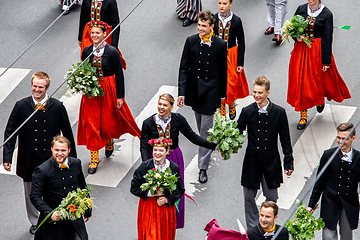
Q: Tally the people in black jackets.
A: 12